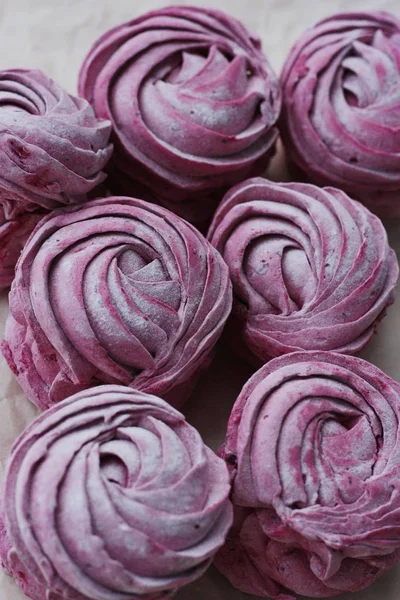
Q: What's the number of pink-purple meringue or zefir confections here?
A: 7